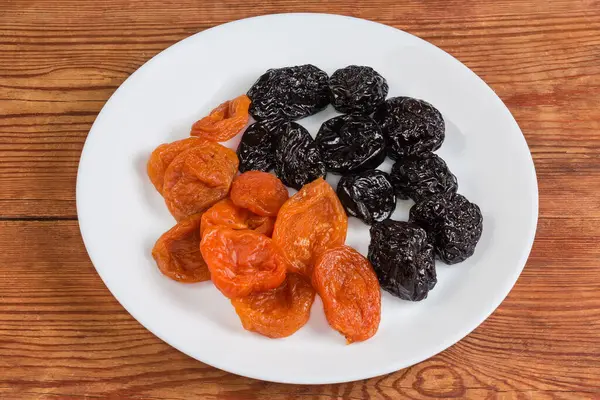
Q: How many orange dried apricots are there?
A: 10